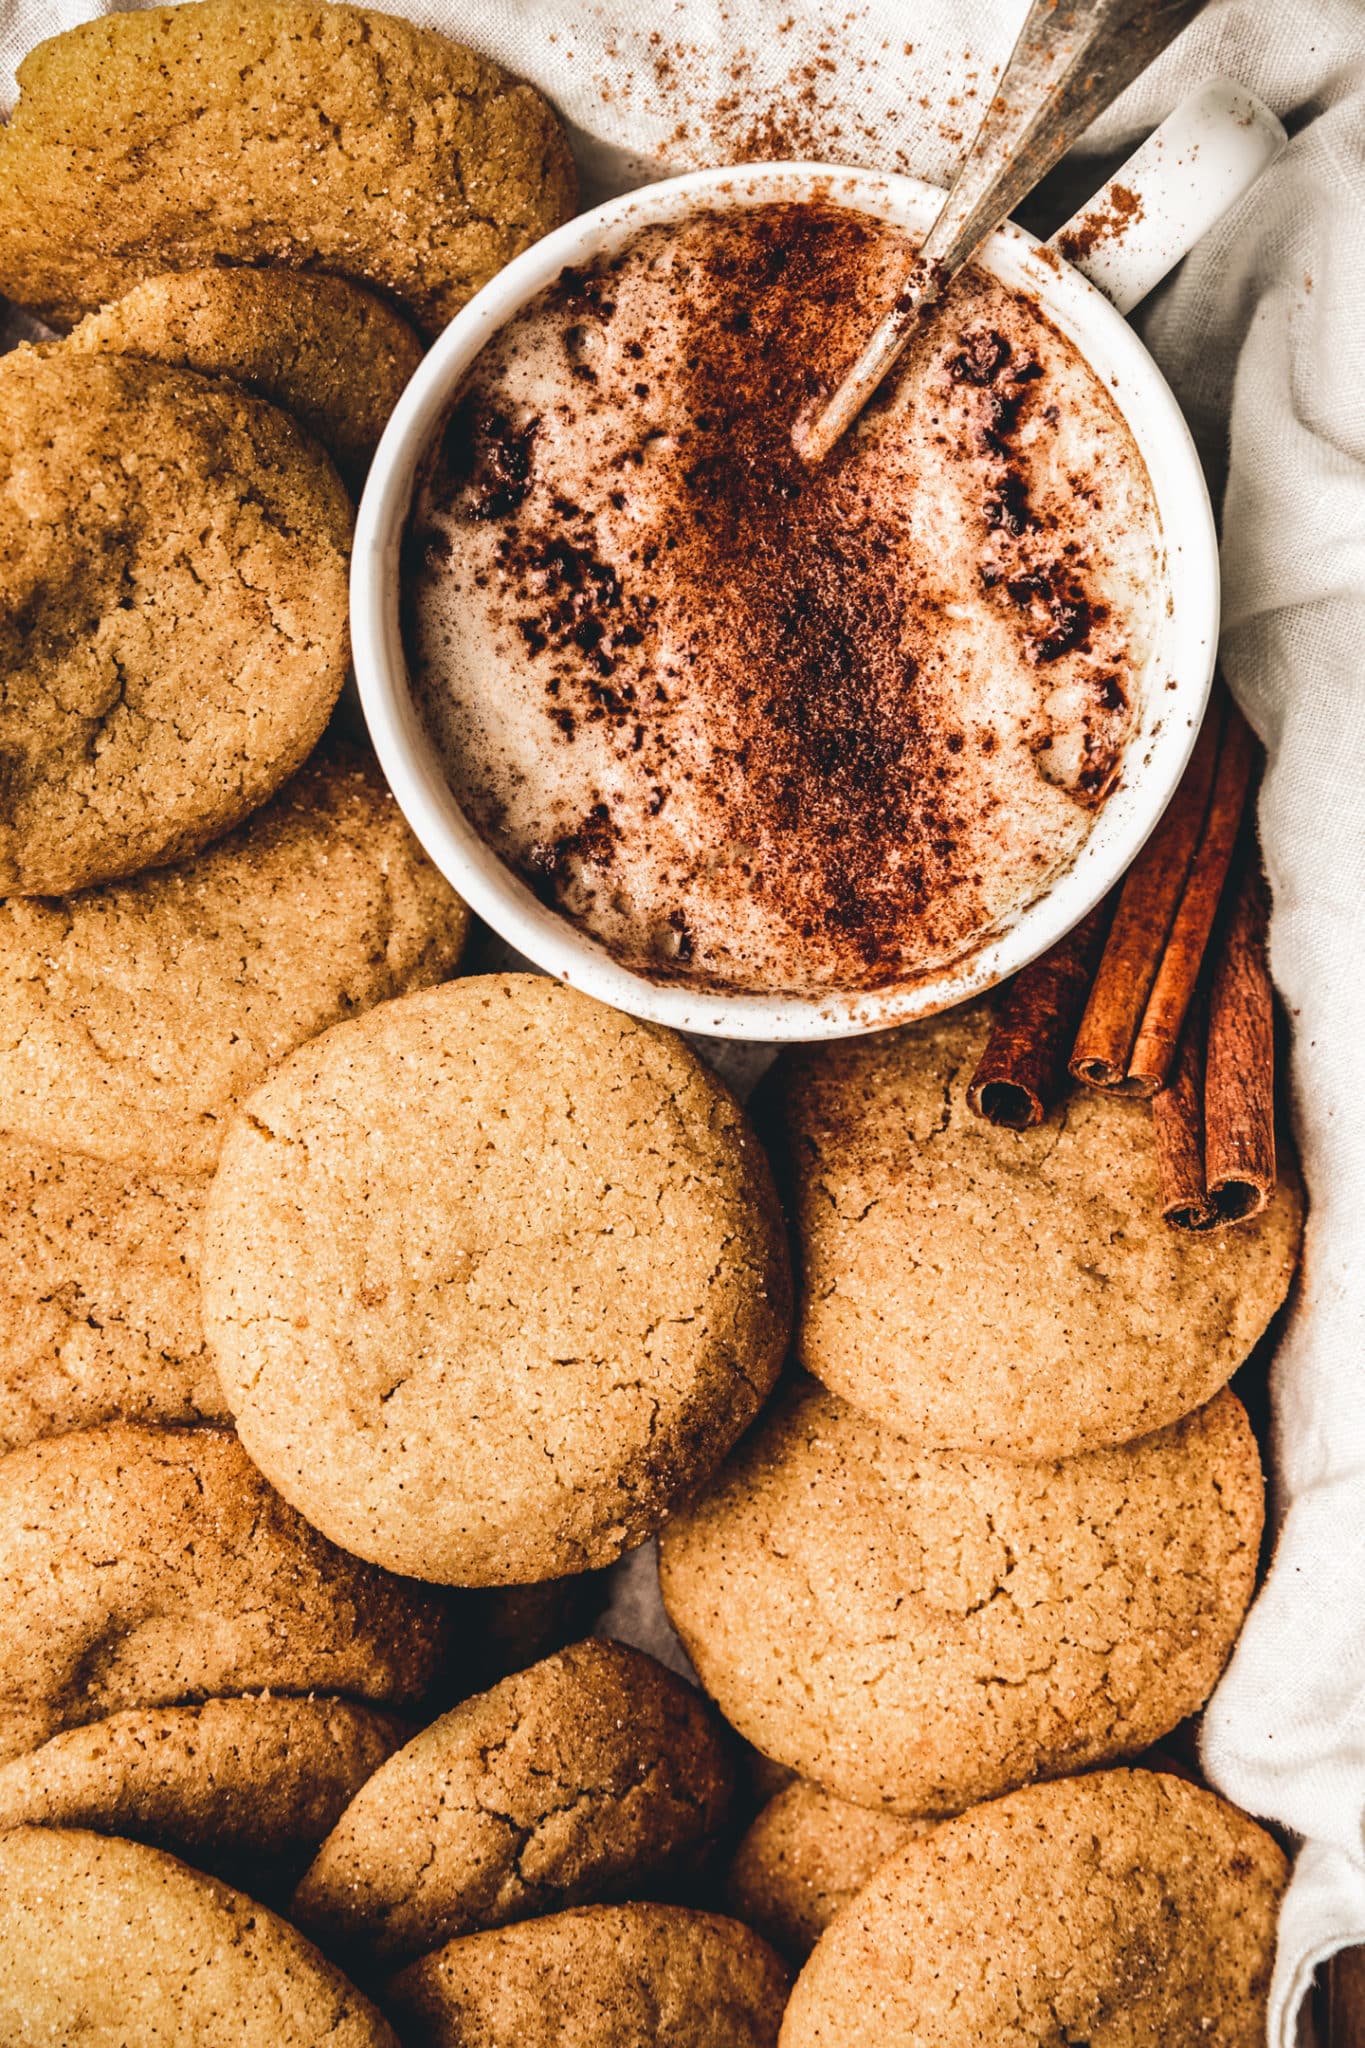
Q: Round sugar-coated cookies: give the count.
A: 15